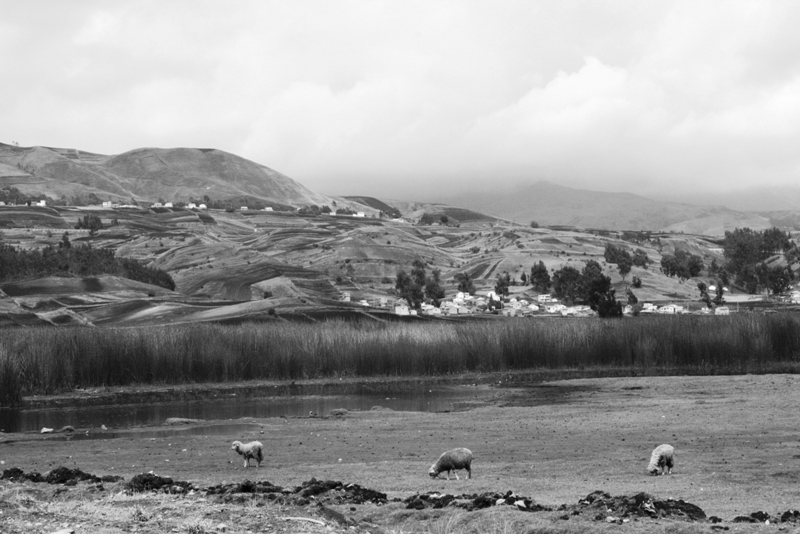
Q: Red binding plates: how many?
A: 0